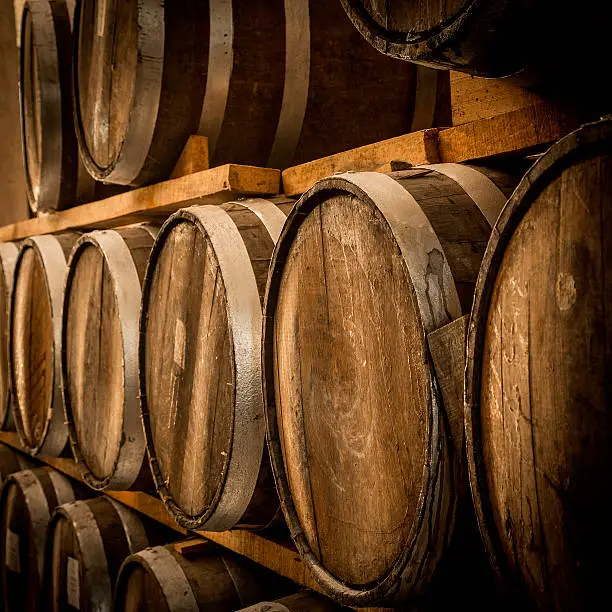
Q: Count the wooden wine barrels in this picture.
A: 14